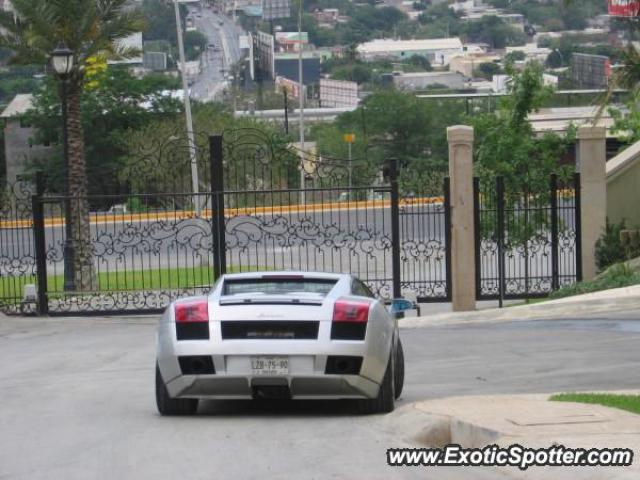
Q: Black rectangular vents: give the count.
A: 5